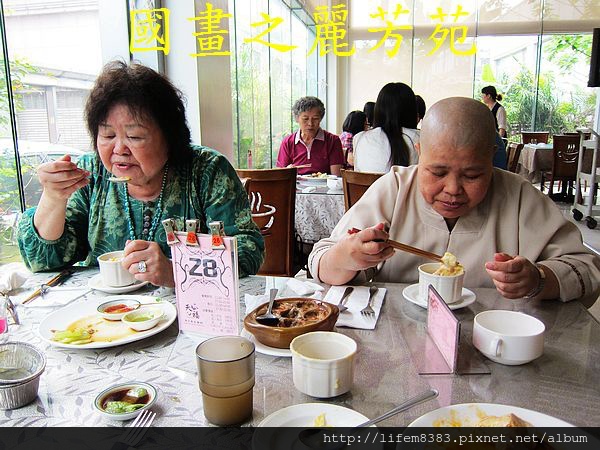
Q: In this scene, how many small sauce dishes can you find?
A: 3